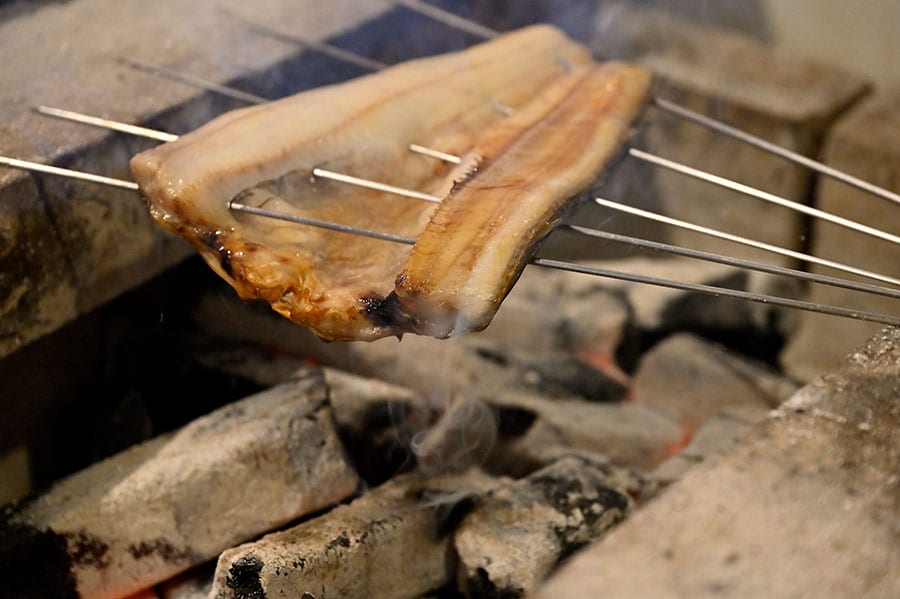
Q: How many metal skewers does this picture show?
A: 5